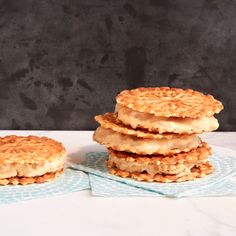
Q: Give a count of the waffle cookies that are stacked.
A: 3